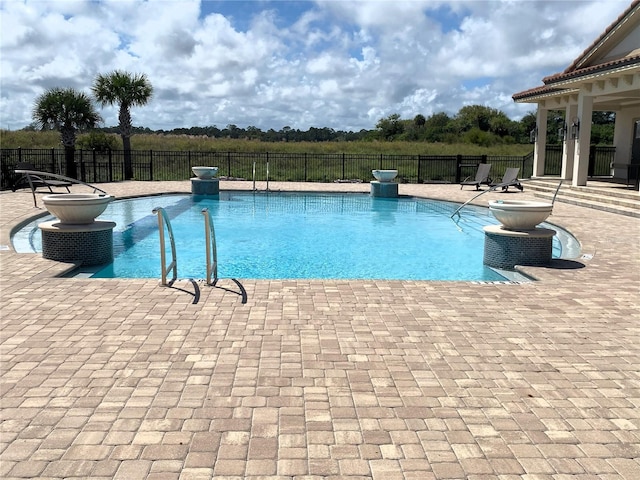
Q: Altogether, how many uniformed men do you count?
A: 0